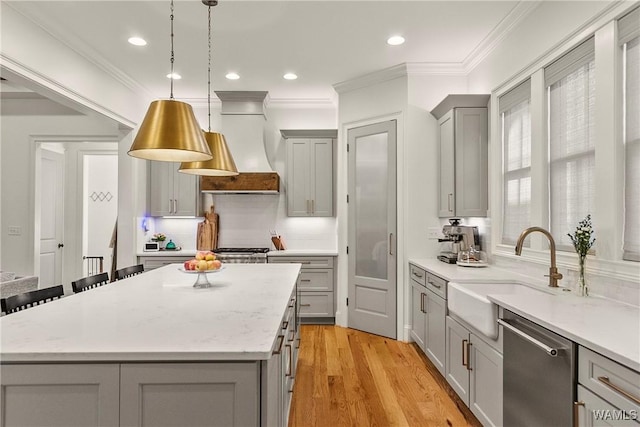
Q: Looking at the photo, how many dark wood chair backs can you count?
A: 3